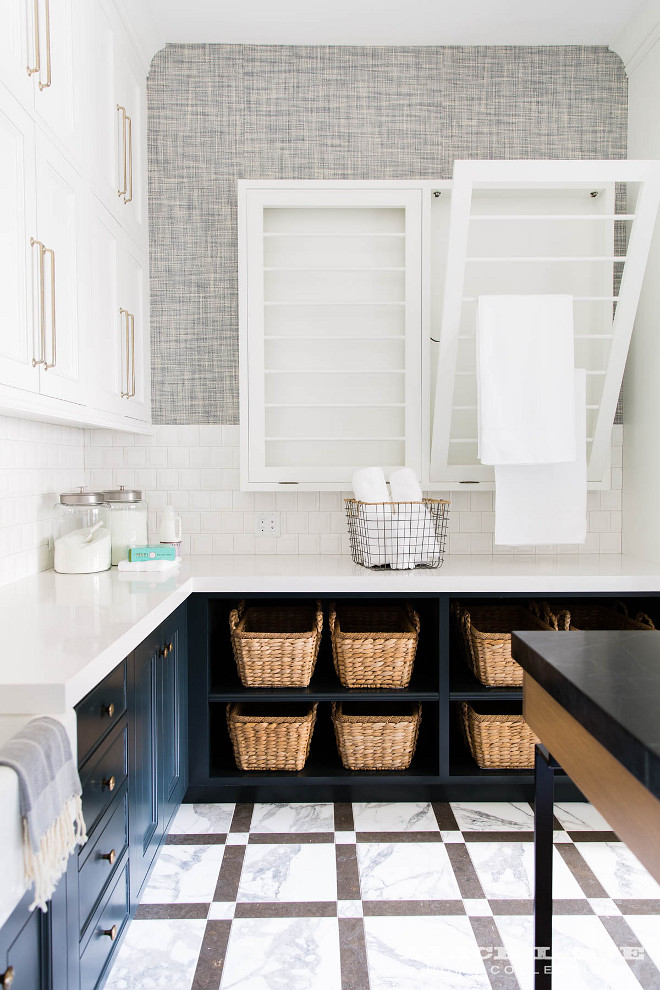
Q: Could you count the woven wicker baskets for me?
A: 7